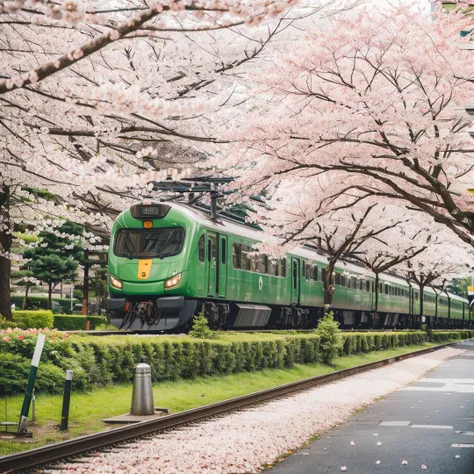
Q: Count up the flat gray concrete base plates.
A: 1